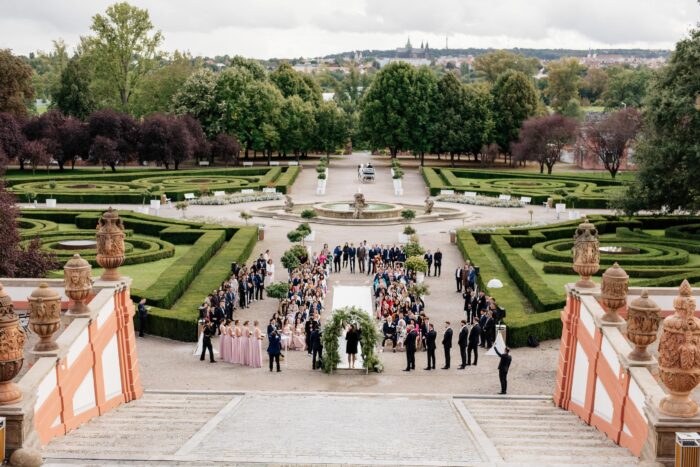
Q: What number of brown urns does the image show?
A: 8